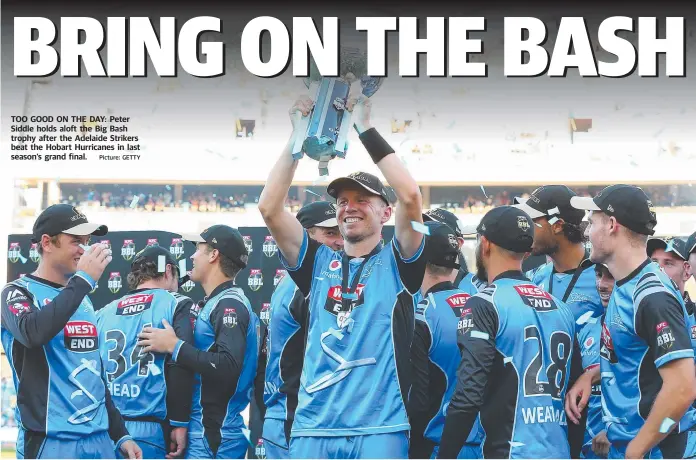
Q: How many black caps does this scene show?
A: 13